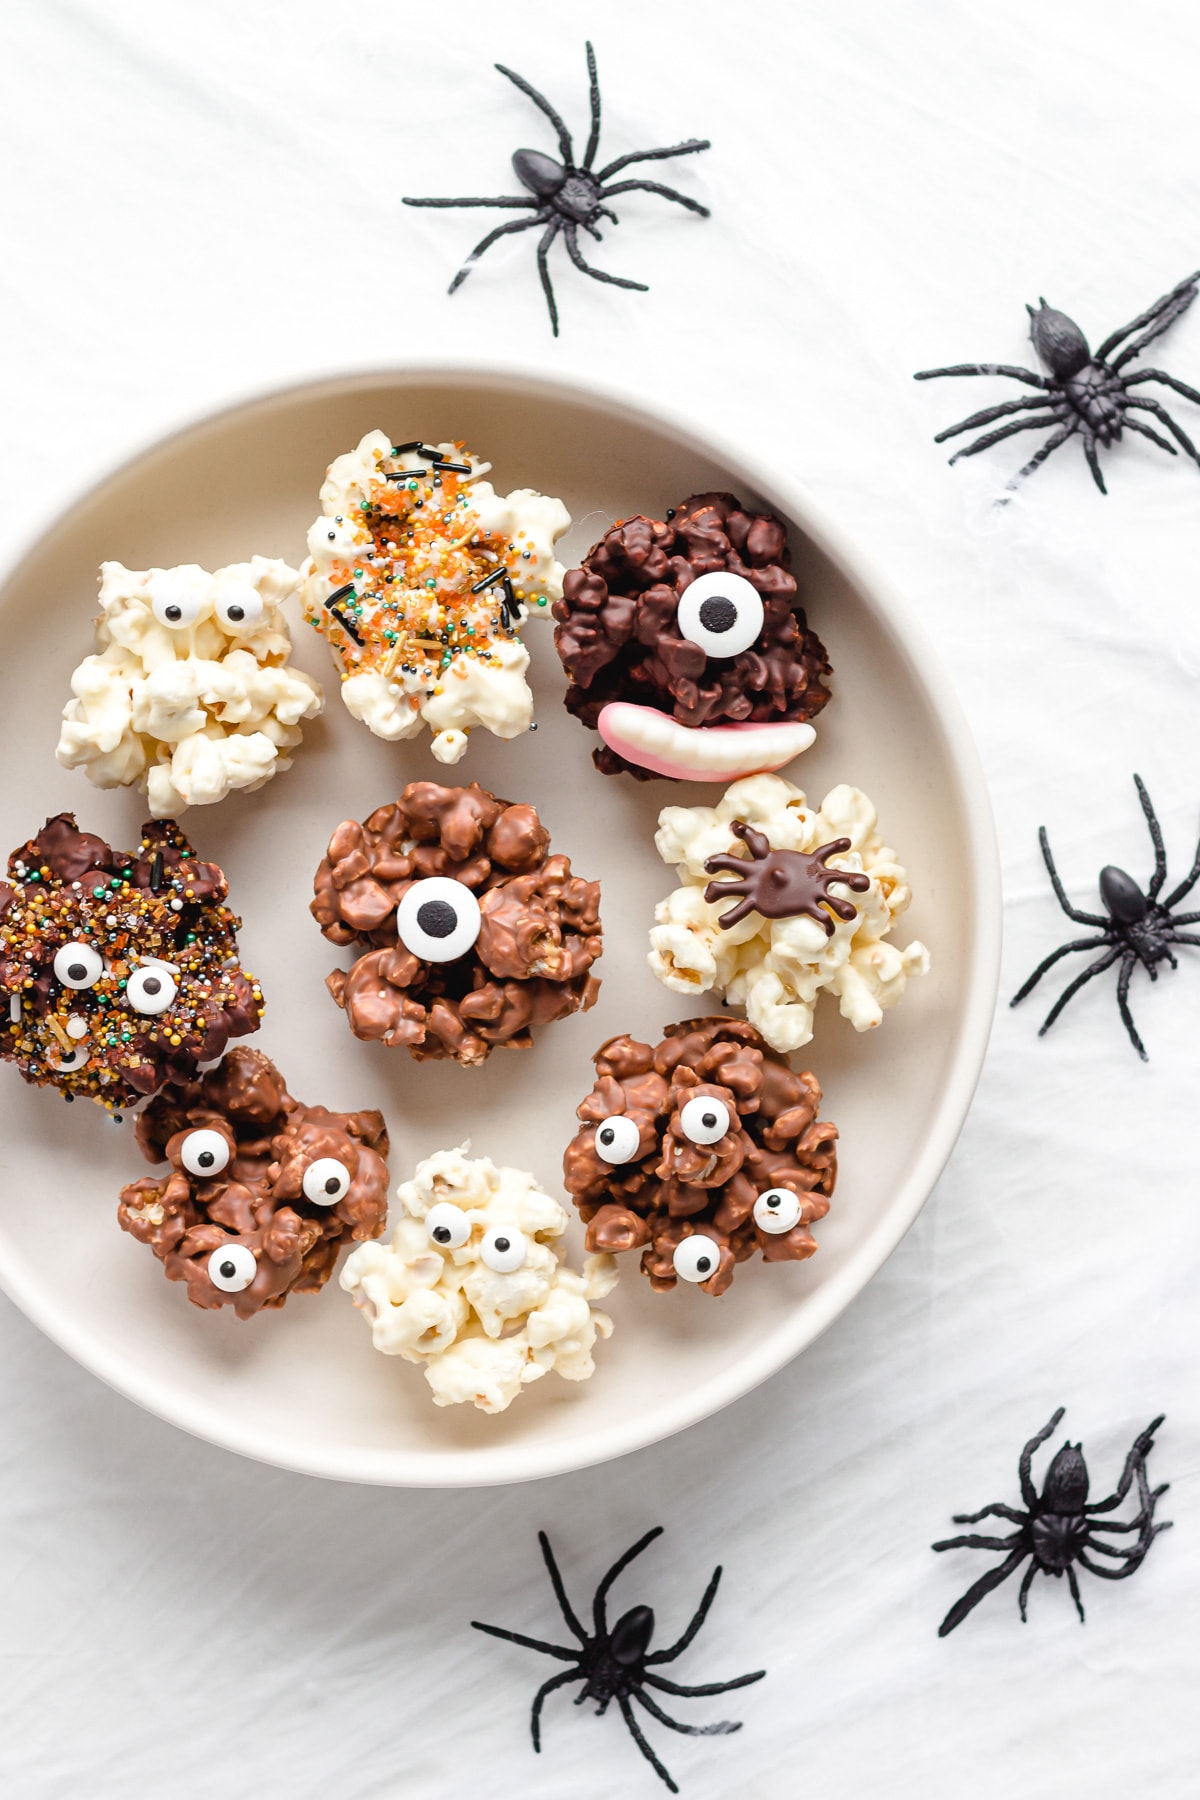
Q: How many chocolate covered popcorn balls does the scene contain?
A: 5